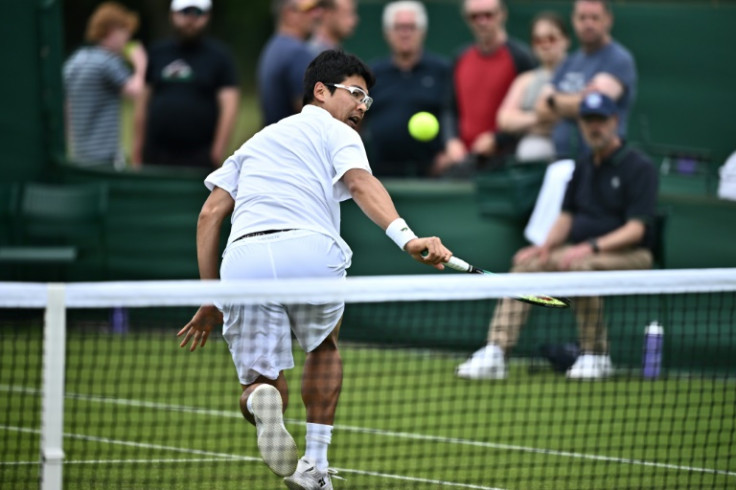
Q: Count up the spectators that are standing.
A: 8